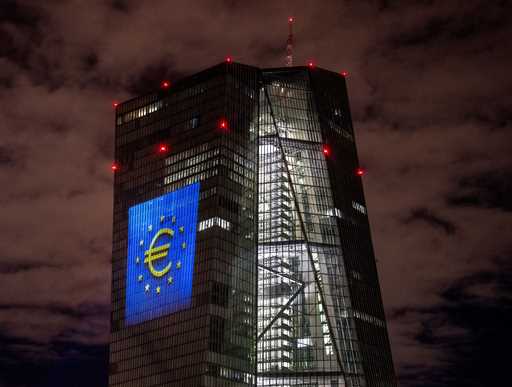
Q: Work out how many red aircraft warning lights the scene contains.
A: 11